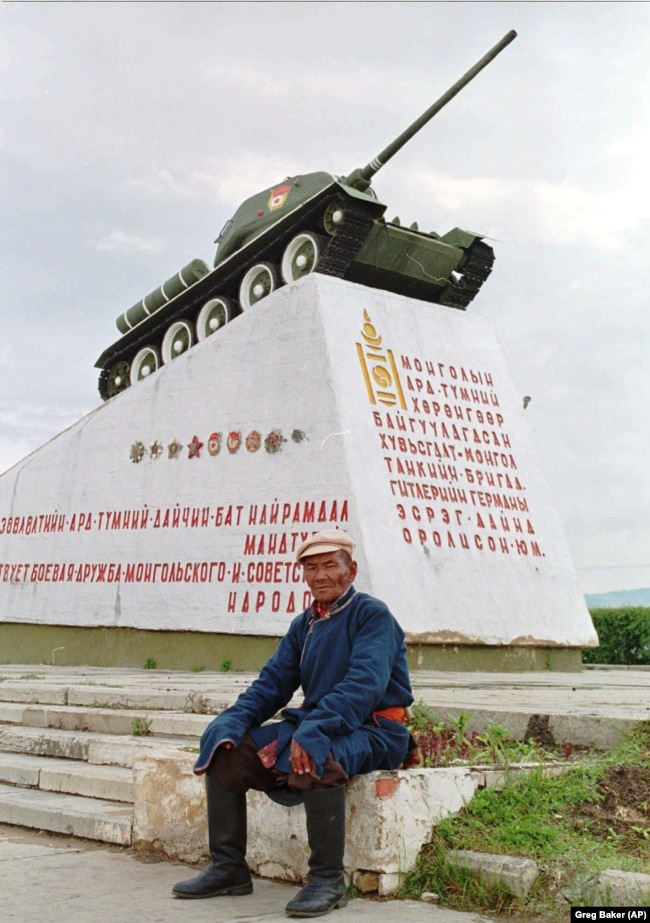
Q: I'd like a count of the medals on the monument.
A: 9